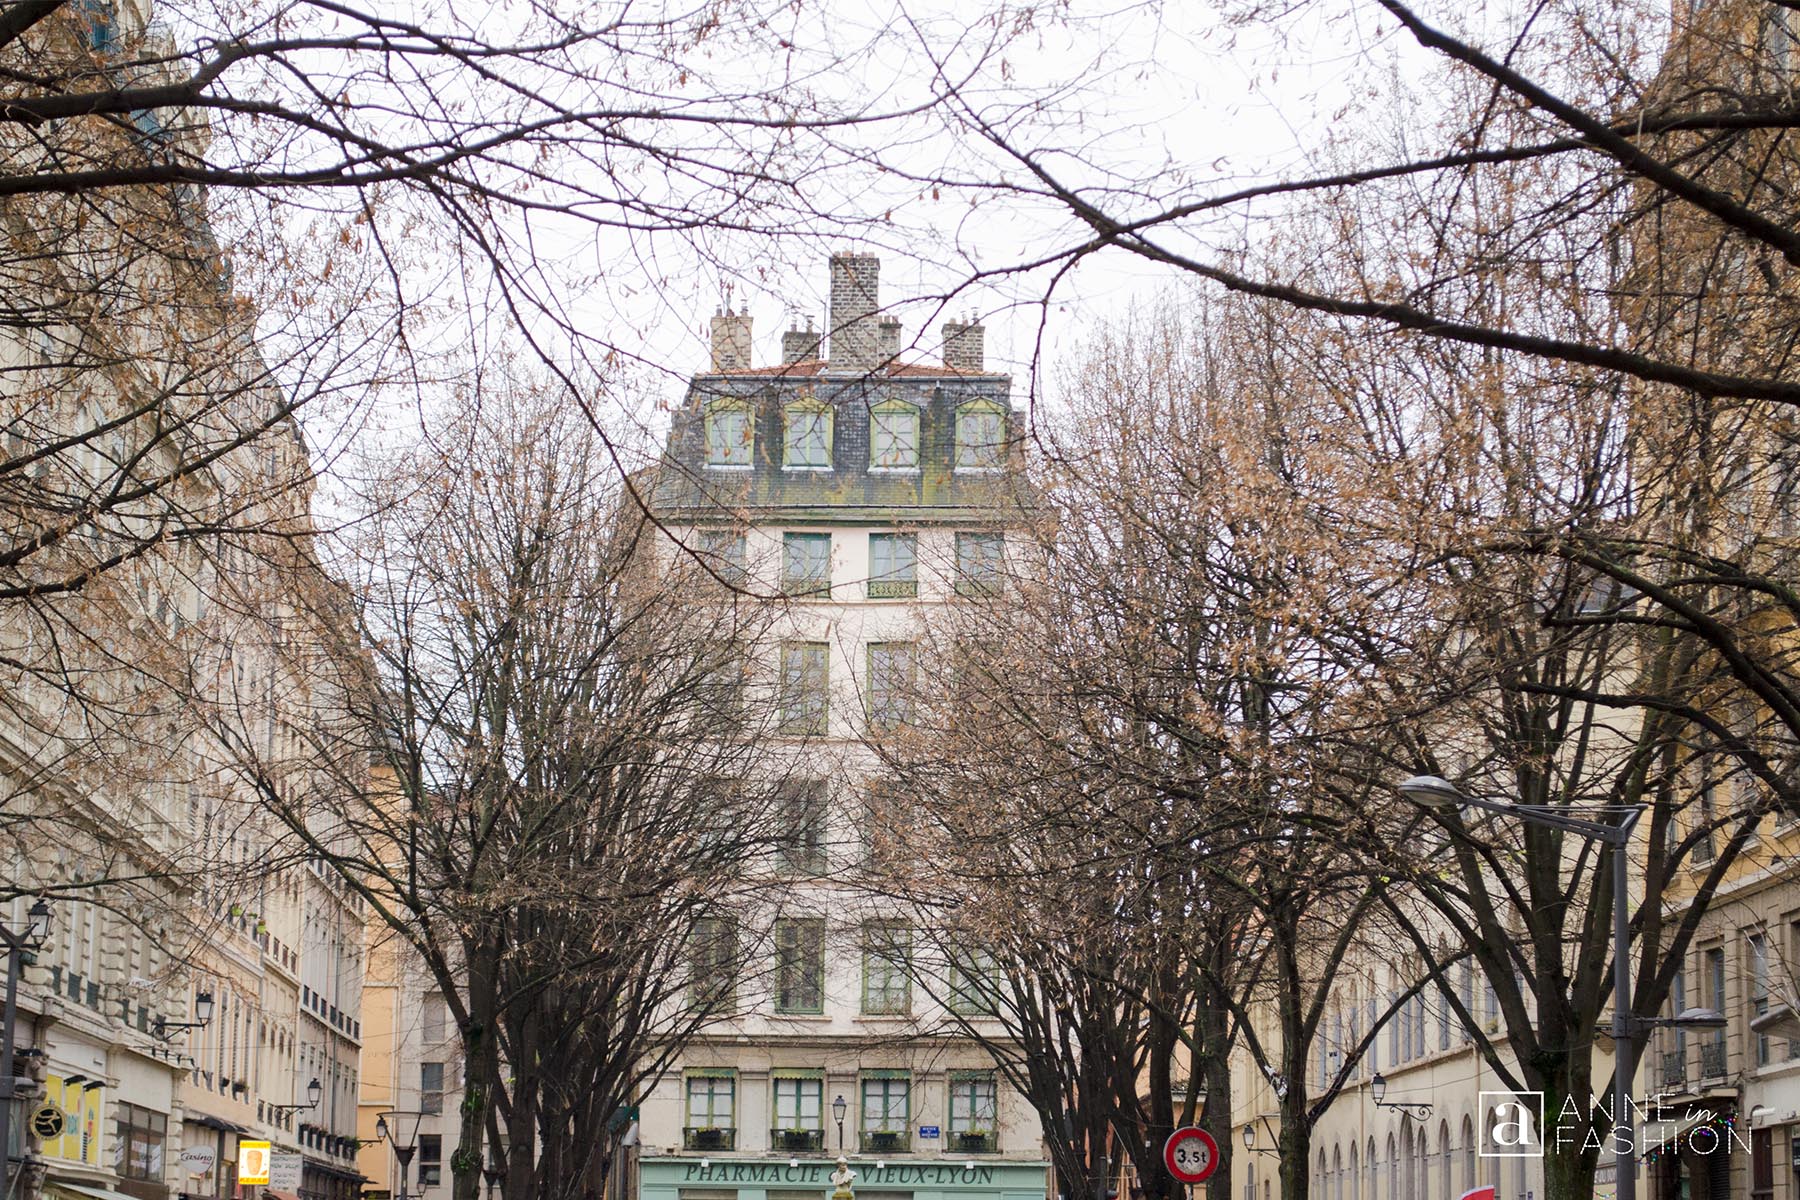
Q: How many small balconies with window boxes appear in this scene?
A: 4